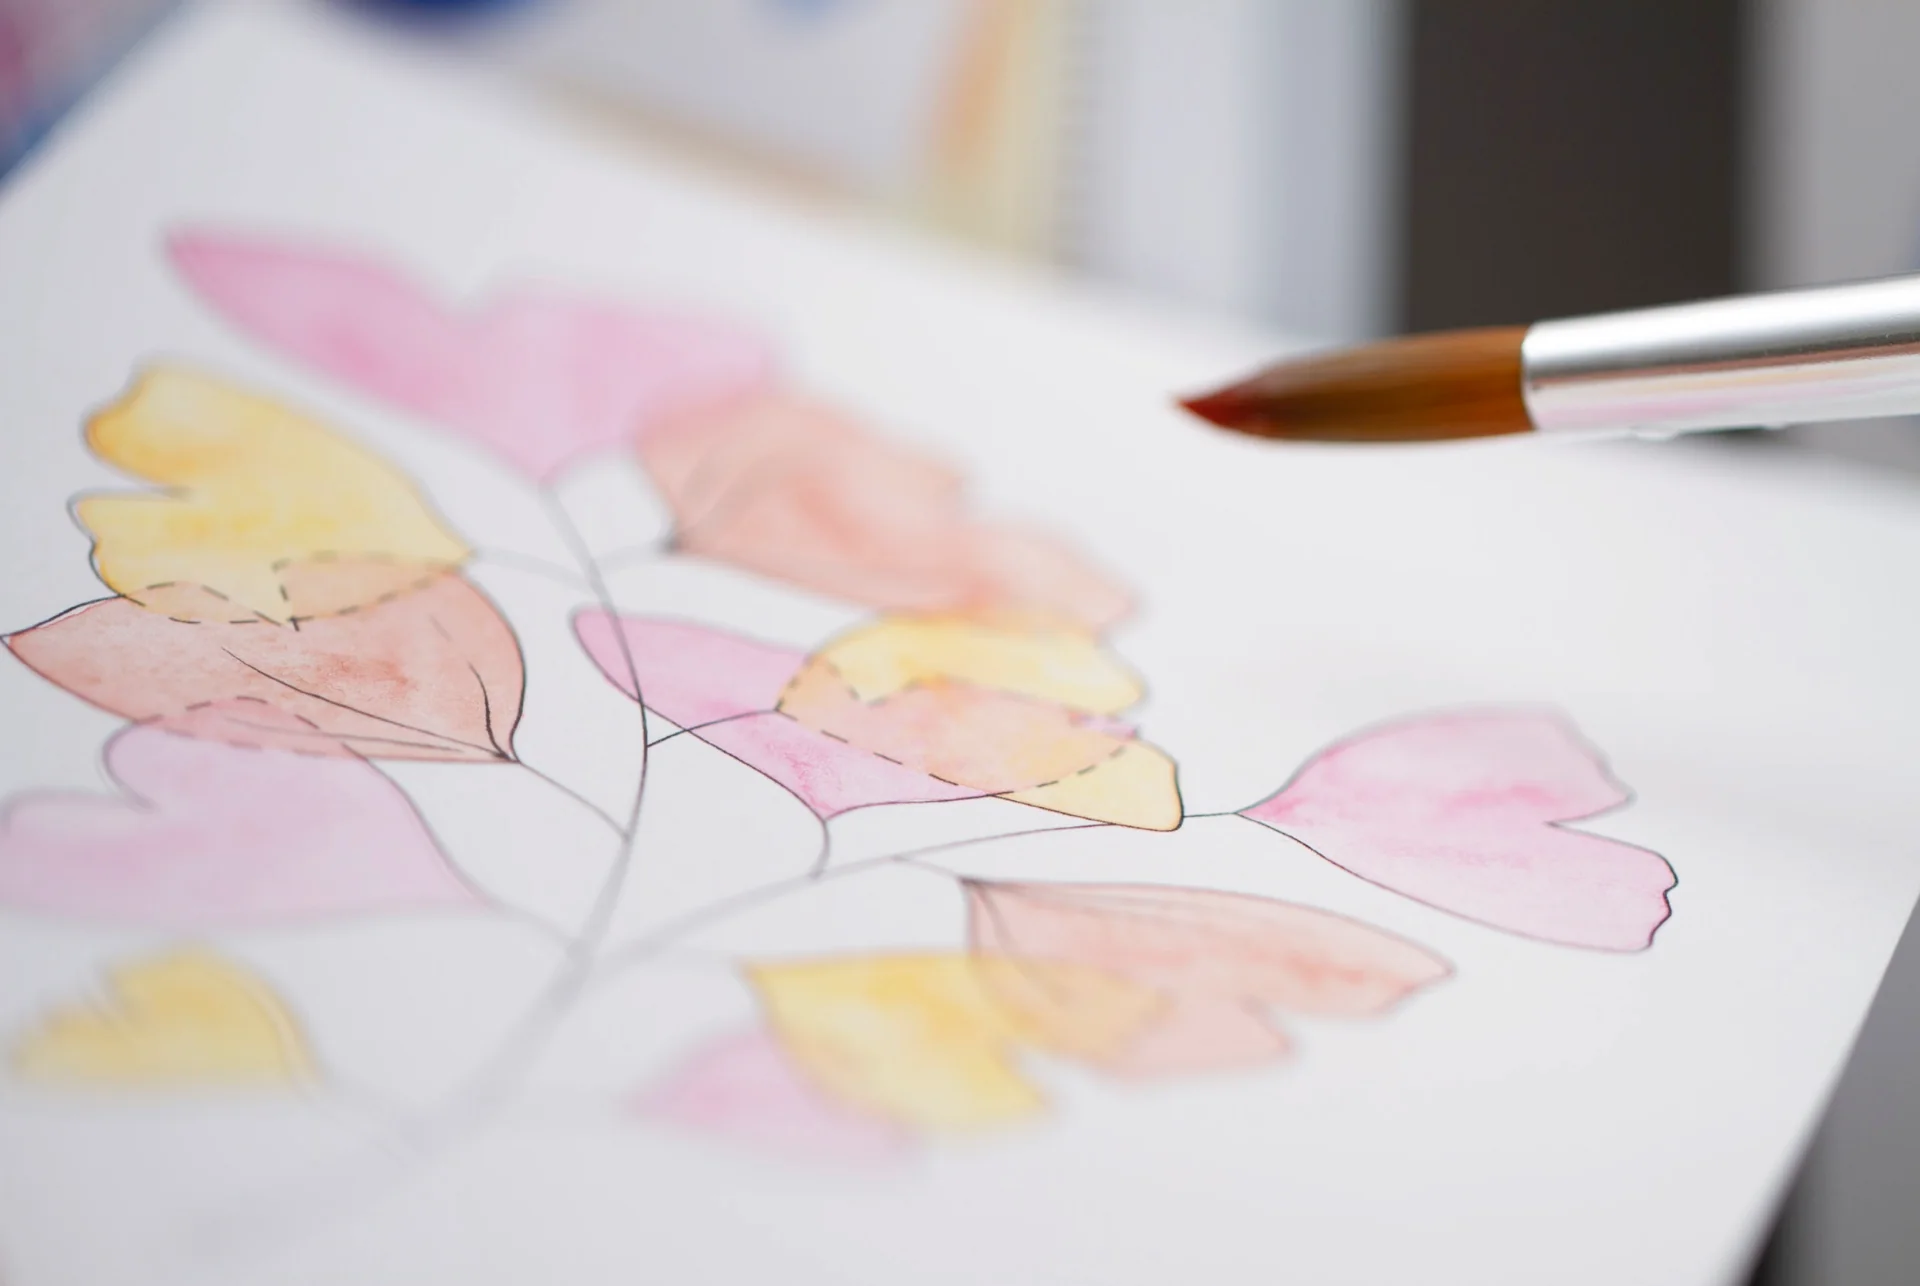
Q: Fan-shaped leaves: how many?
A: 12